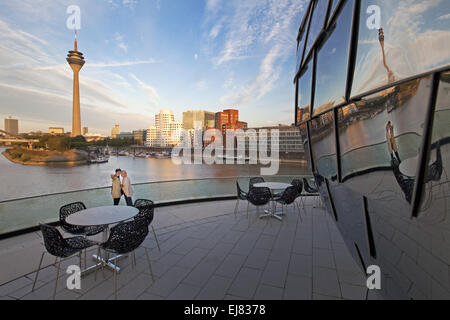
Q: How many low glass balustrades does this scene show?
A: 1